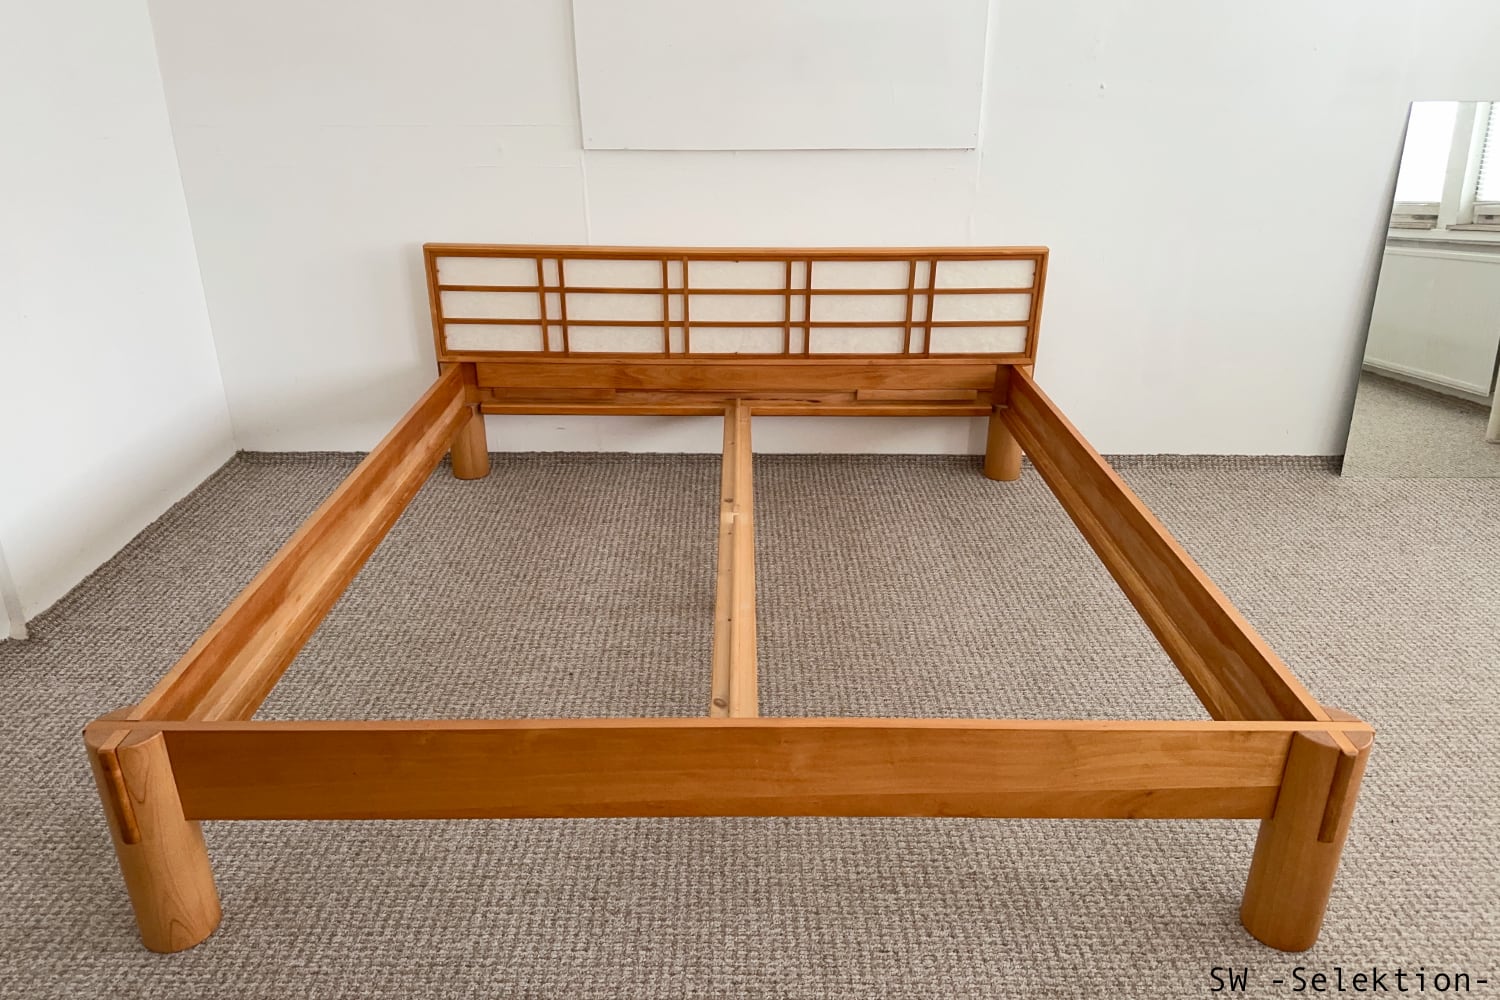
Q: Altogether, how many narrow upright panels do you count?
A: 12